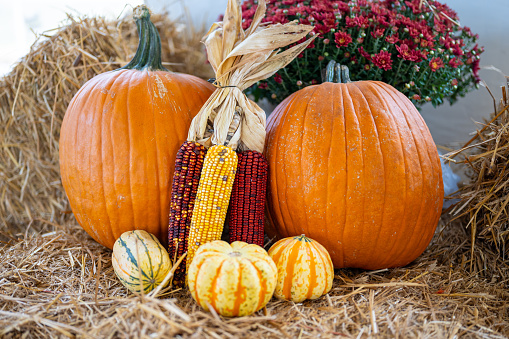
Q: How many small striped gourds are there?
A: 3